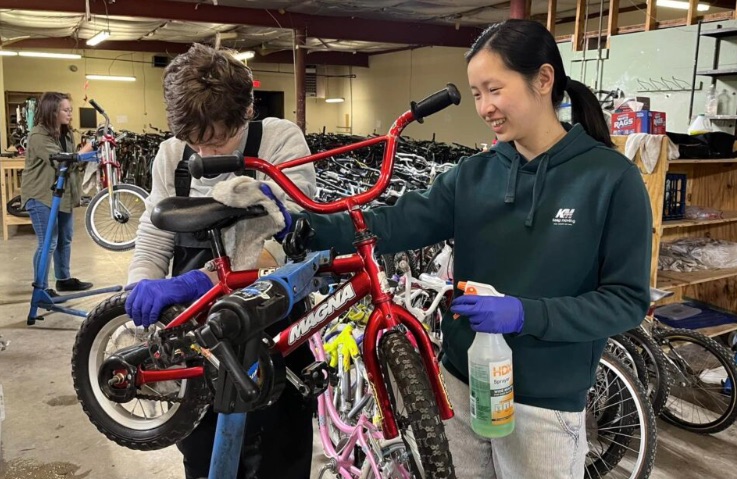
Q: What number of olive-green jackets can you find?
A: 1